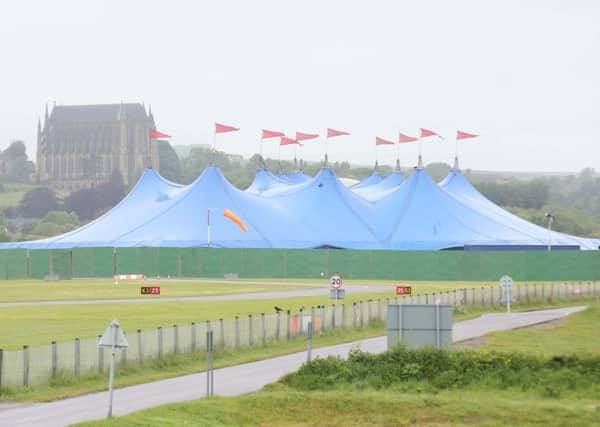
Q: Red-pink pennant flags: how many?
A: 10